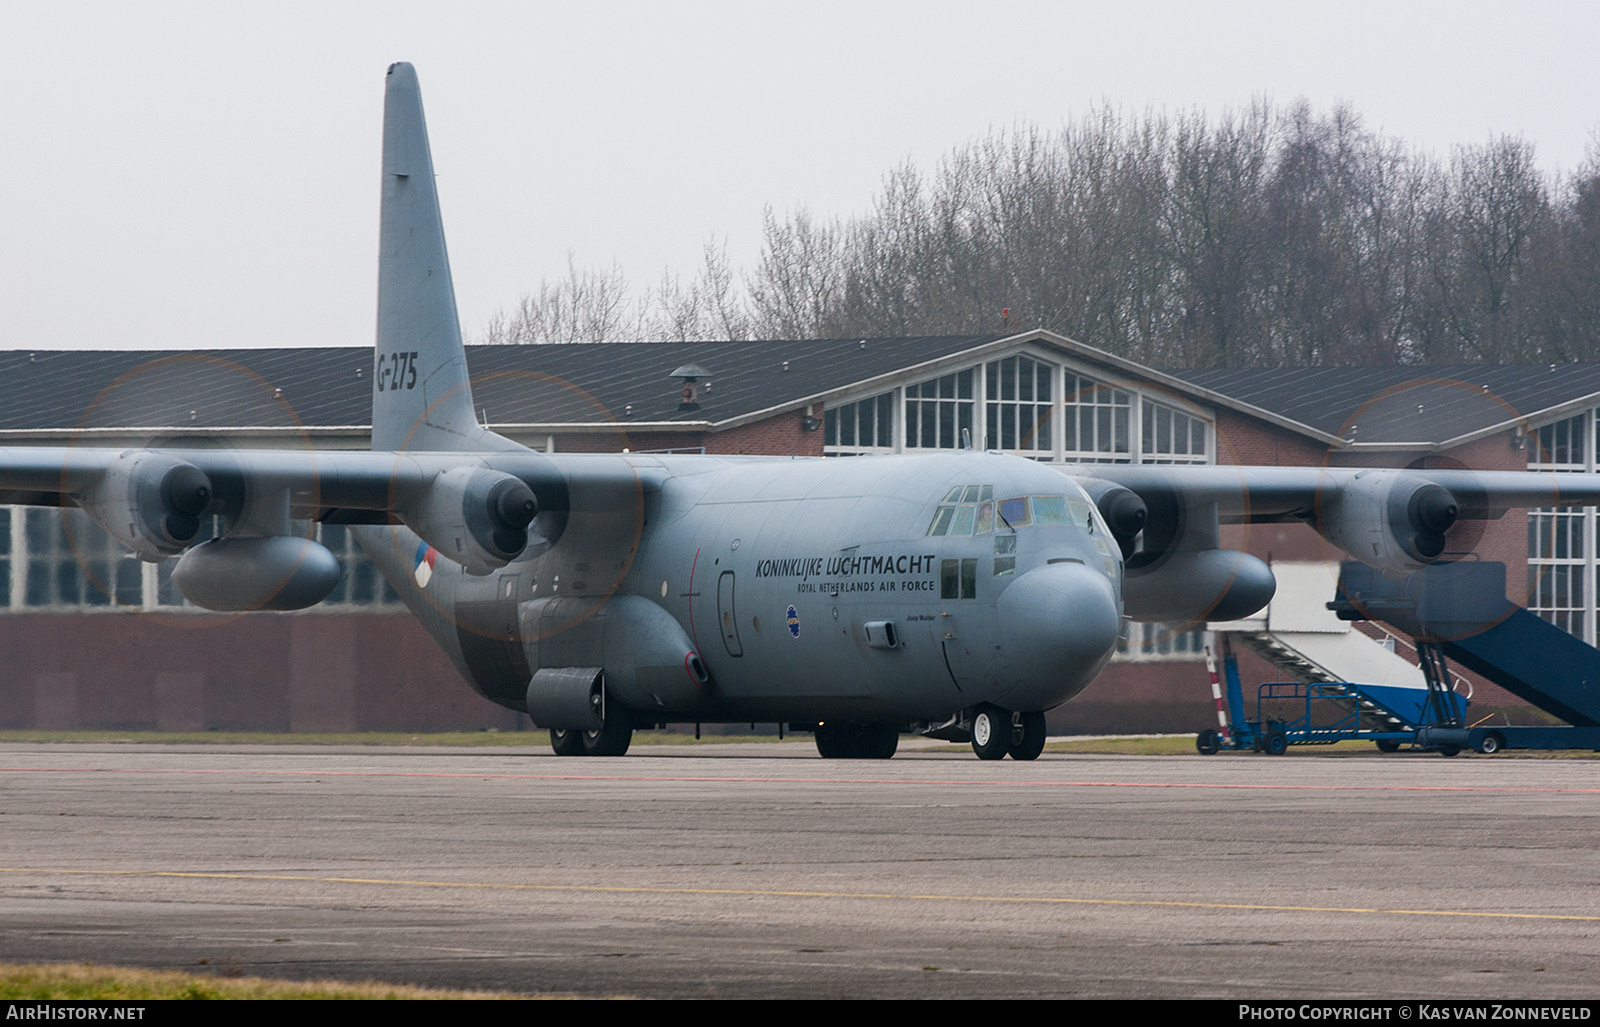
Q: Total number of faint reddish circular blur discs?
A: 4